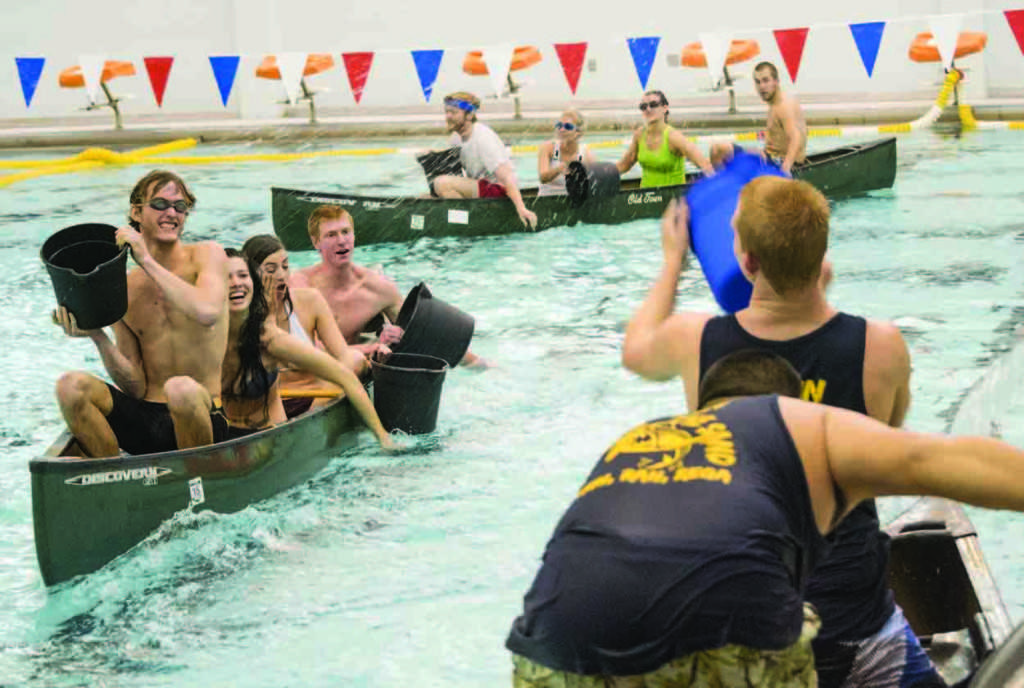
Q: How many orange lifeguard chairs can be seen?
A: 5